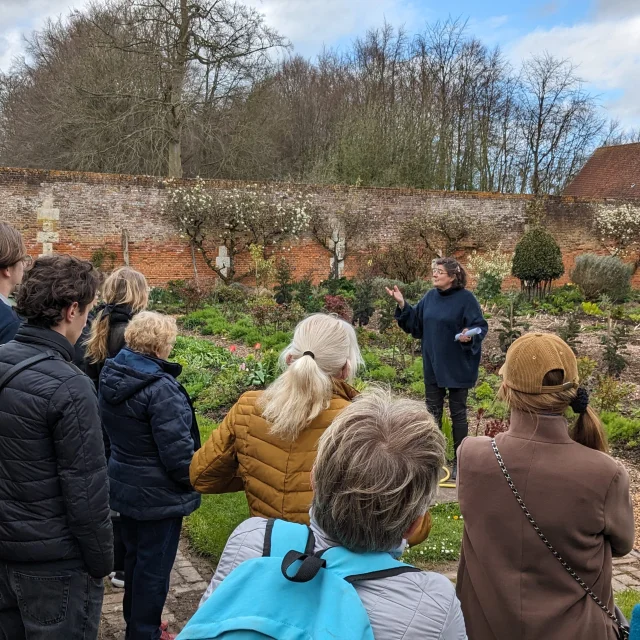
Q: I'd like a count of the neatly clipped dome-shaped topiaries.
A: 1